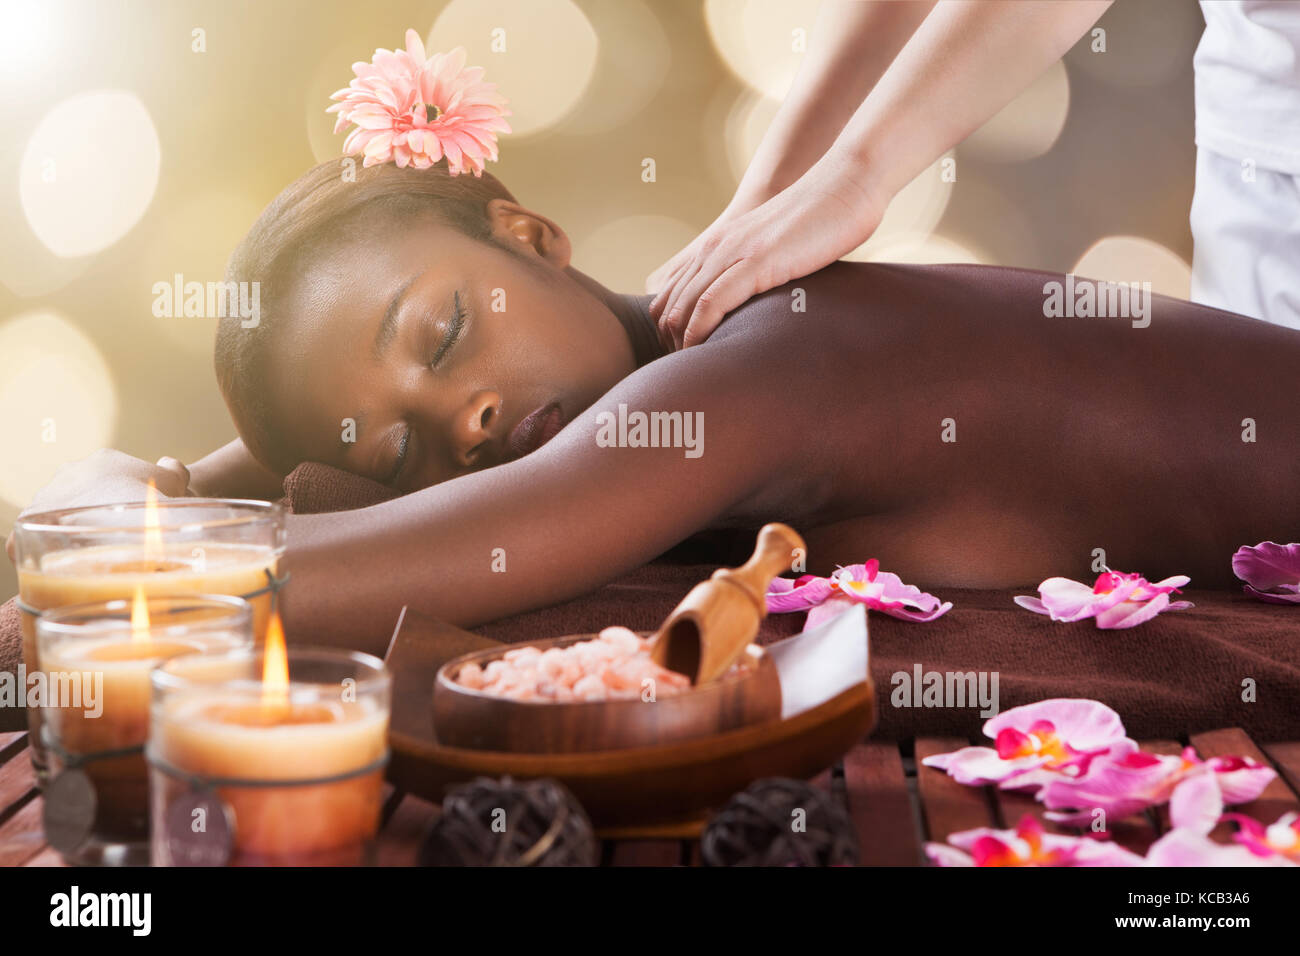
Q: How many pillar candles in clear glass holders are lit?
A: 3